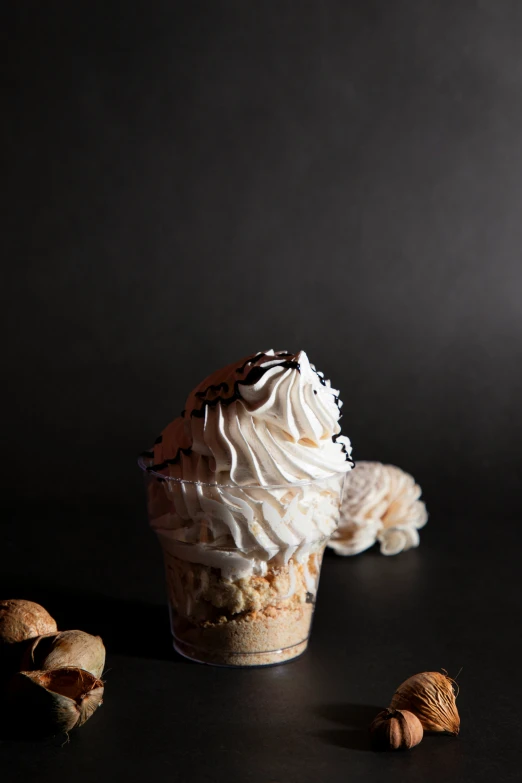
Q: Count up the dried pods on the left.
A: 3